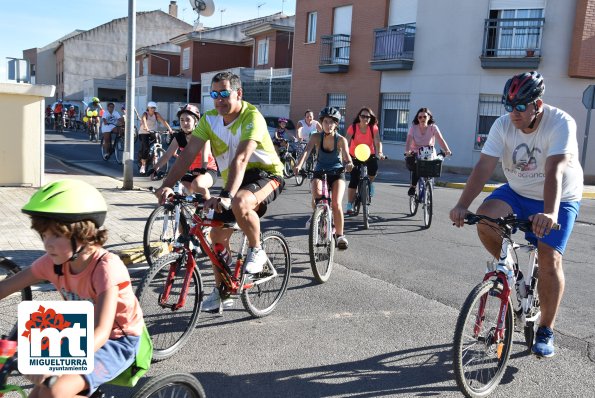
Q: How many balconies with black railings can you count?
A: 3